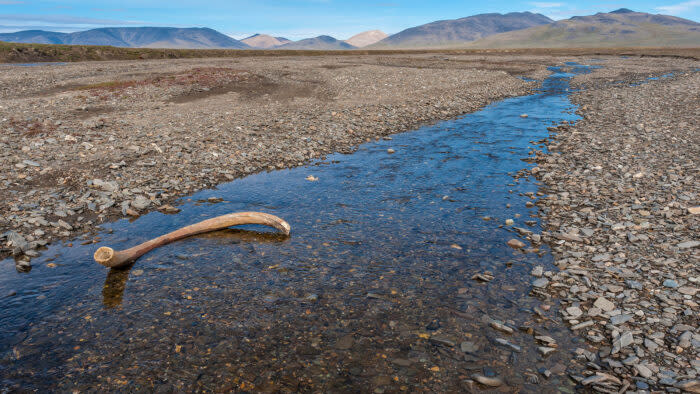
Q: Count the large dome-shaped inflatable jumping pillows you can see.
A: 0